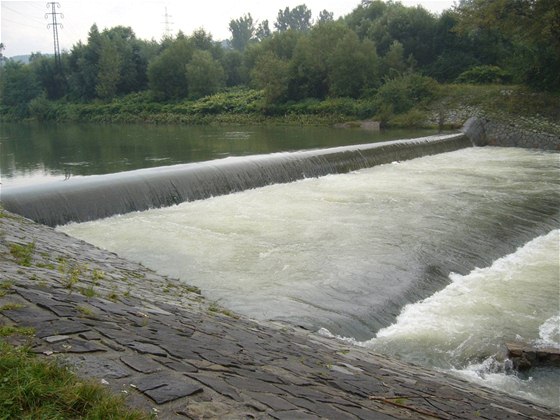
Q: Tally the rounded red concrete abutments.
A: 0